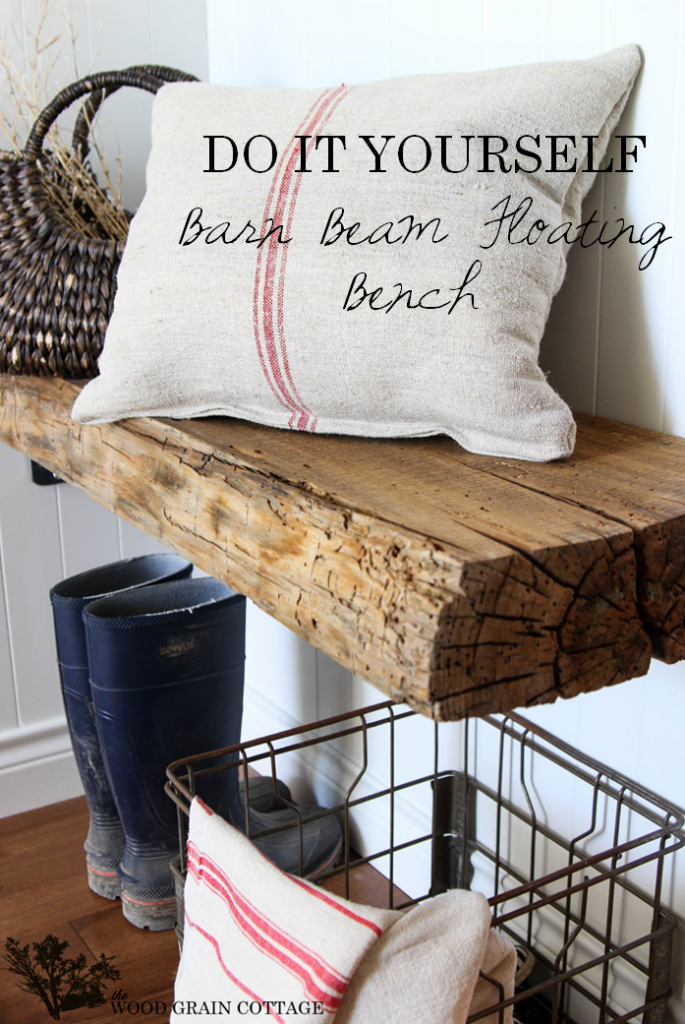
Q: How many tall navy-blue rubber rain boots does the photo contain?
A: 2